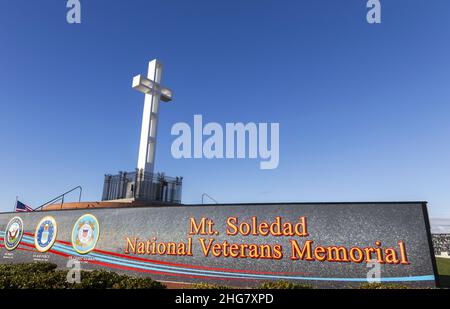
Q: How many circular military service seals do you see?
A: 3